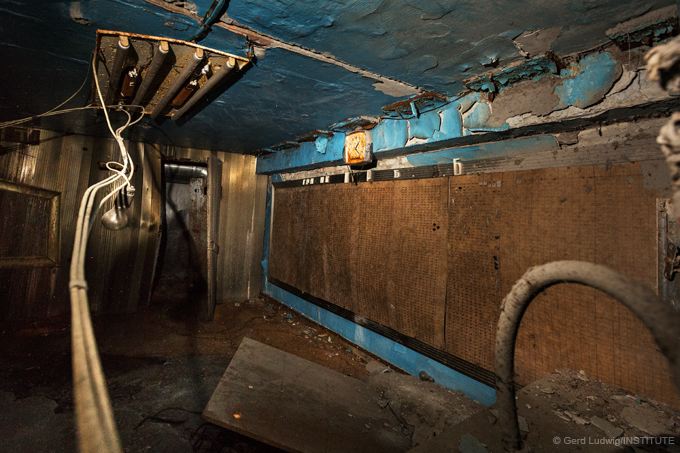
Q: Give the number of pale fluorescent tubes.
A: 4